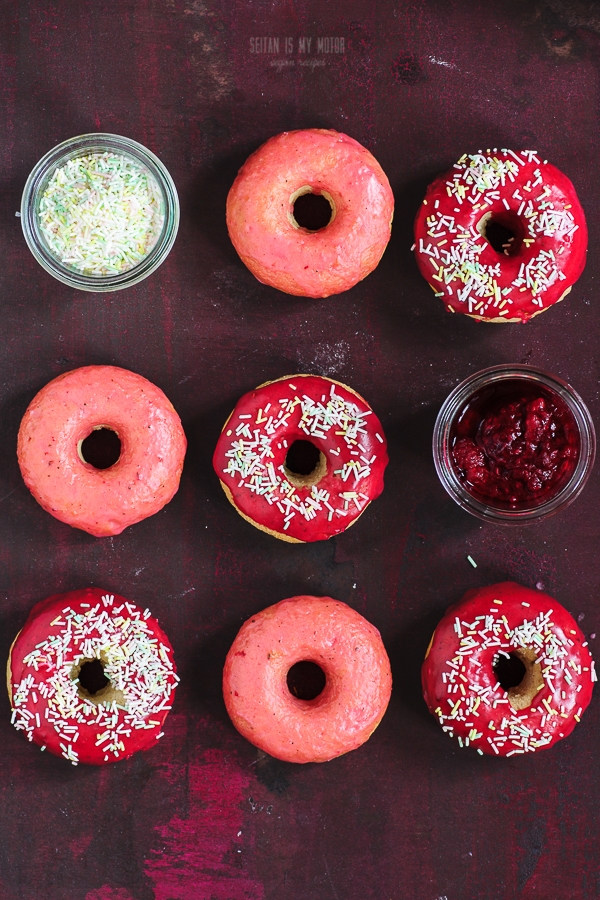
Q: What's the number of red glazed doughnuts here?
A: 4